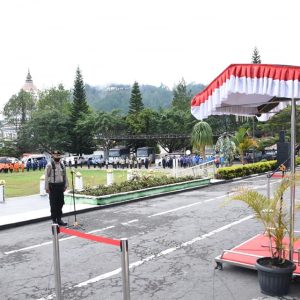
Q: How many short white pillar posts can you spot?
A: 5